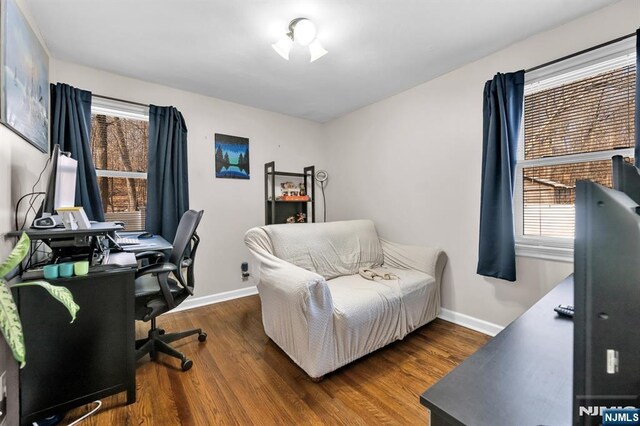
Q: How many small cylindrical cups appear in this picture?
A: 3